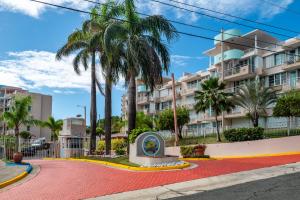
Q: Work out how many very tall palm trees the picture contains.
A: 3